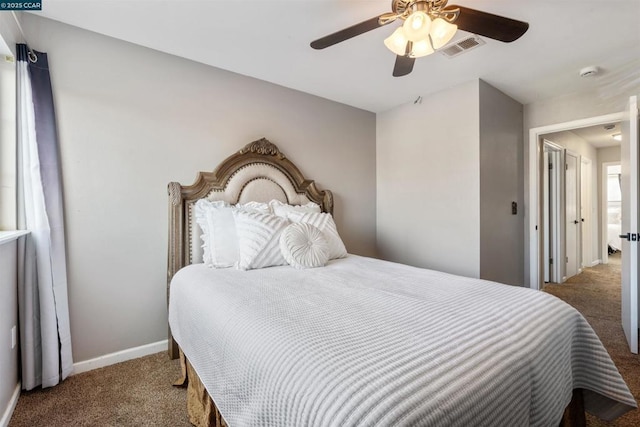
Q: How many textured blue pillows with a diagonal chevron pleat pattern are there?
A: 0